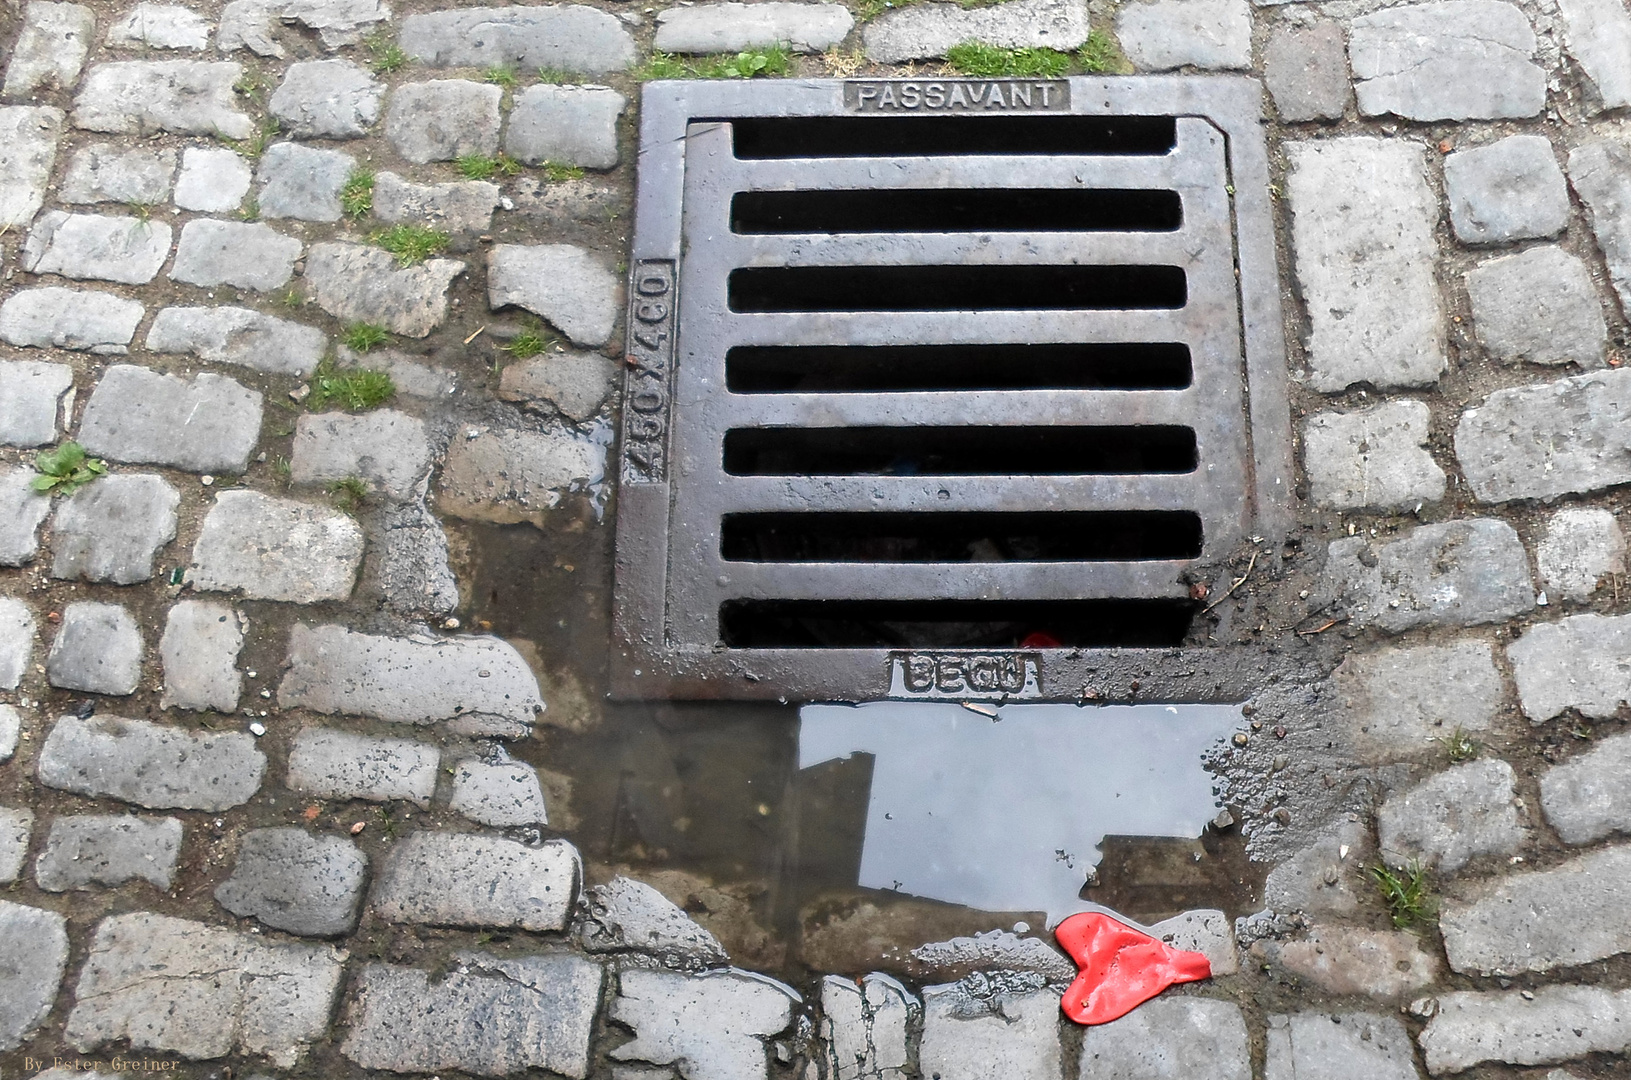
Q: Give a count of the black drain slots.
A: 7